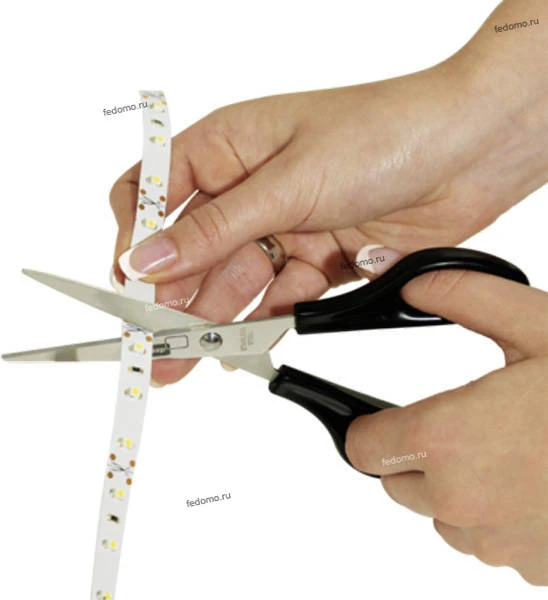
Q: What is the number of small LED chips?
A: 10